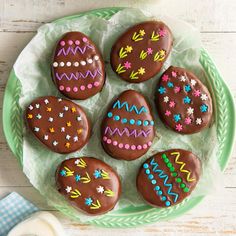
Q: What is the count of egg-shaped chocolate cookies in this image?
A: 7